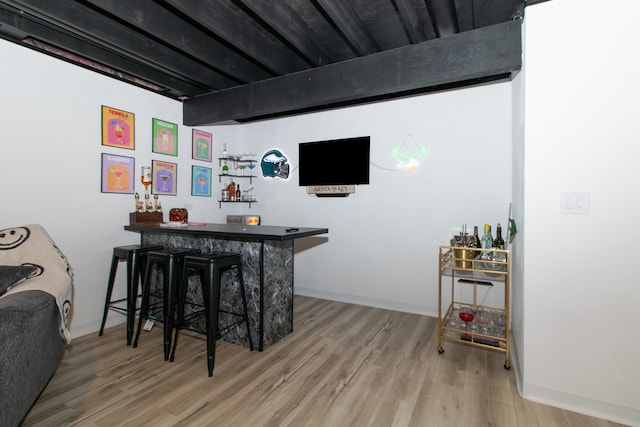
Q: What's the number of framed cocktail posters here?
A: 6